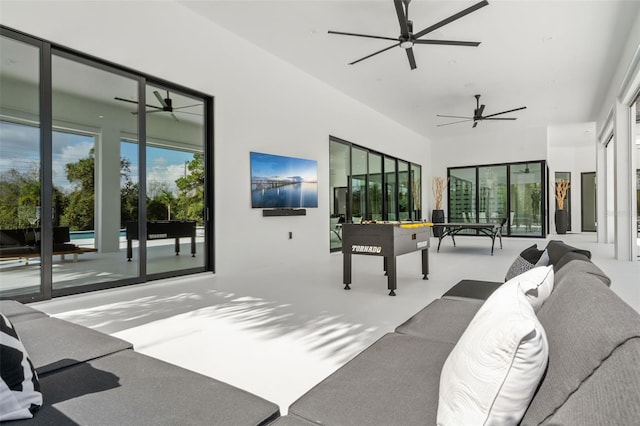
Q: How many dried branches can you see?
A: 2